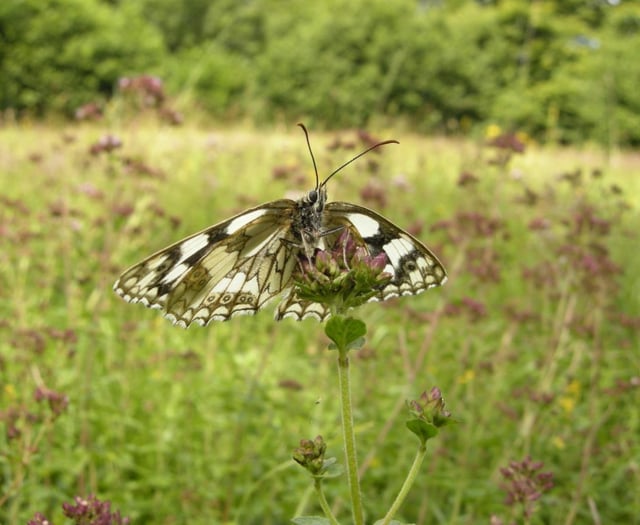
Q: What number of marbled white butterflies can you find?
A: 1